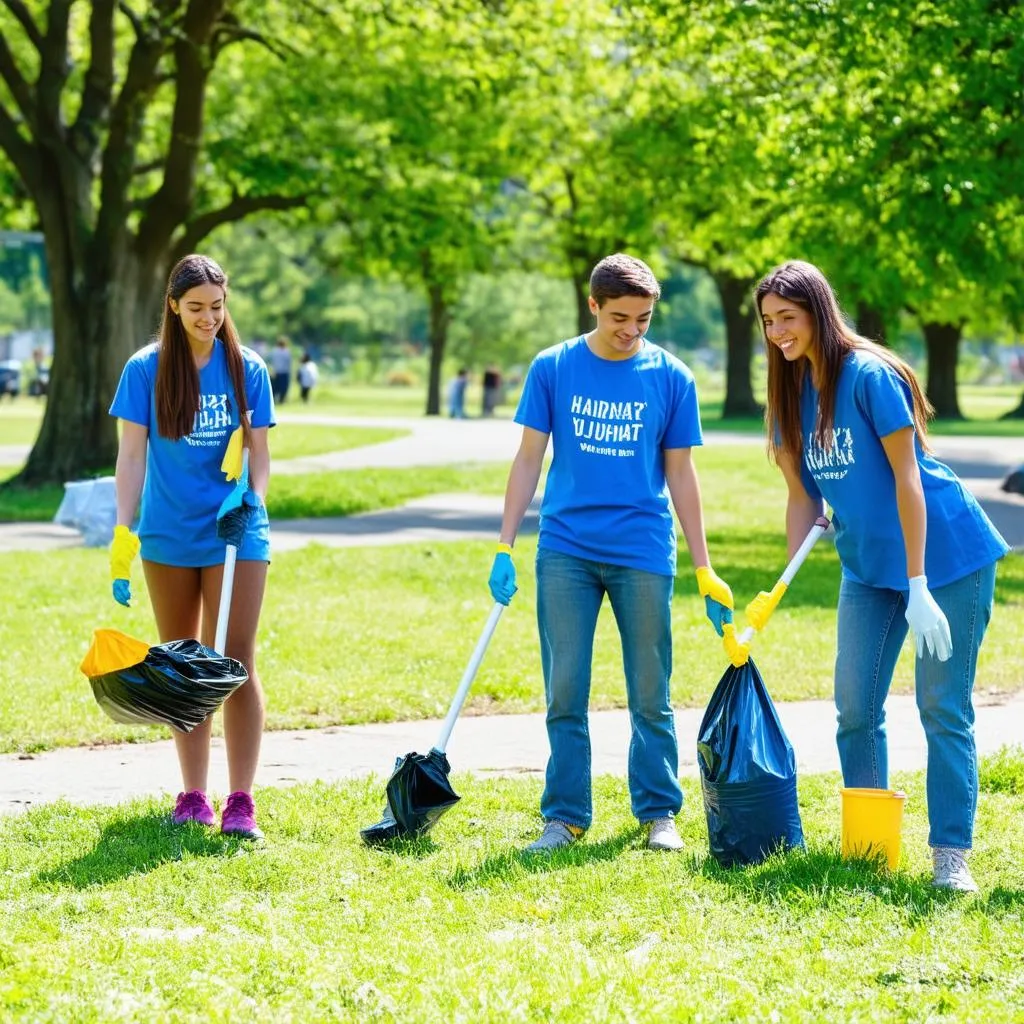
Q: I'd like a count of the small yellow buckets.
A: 1